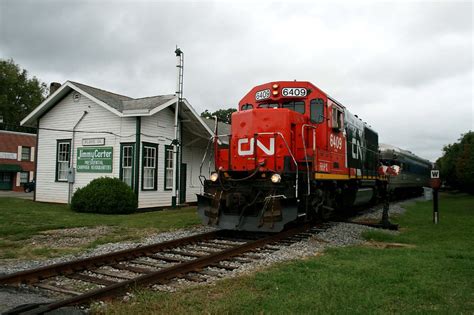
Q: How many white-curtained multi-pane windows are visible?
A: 4